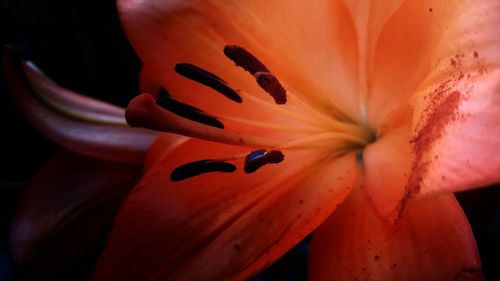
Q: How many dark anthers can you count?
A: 5